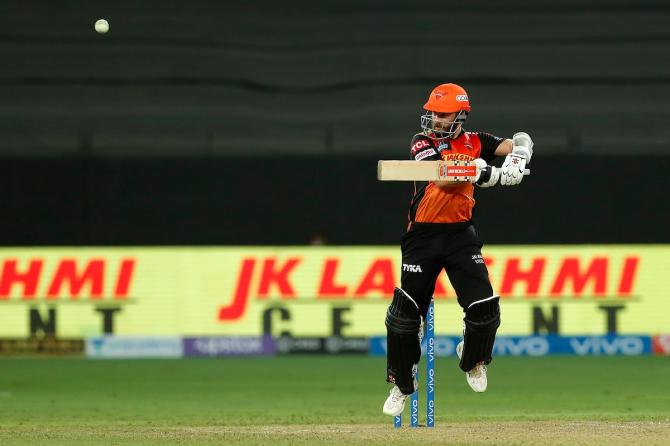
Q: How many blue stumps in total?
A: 3